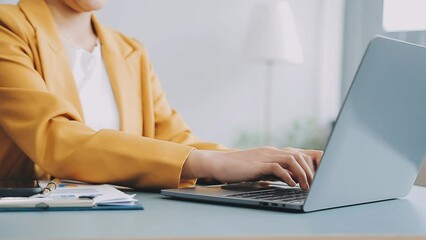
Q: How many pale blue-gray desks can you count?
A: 1